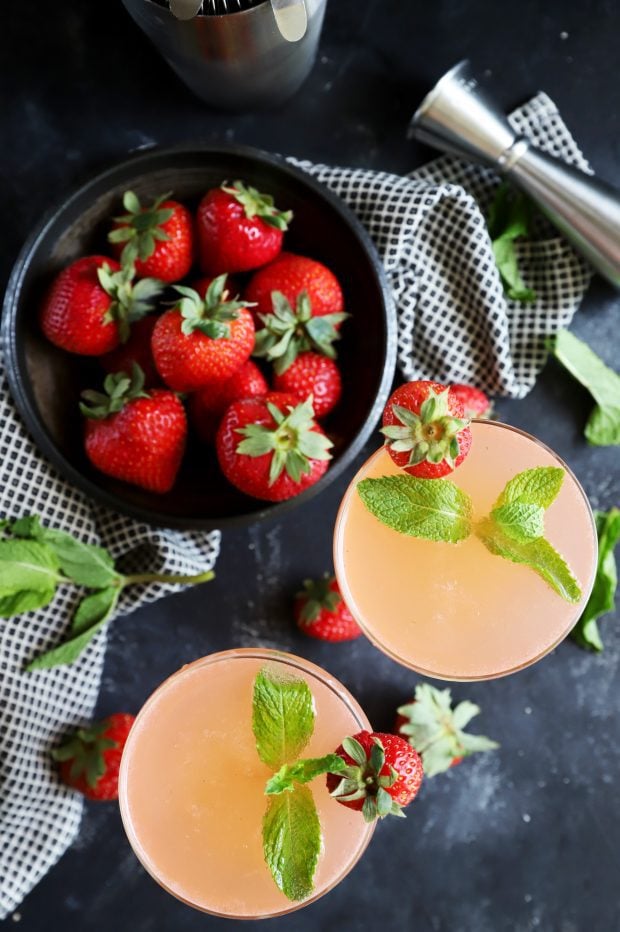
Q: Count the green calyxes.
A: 12